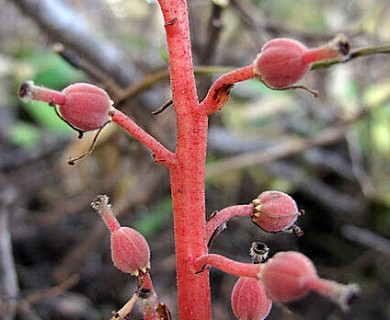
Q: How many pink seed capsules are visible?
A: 6